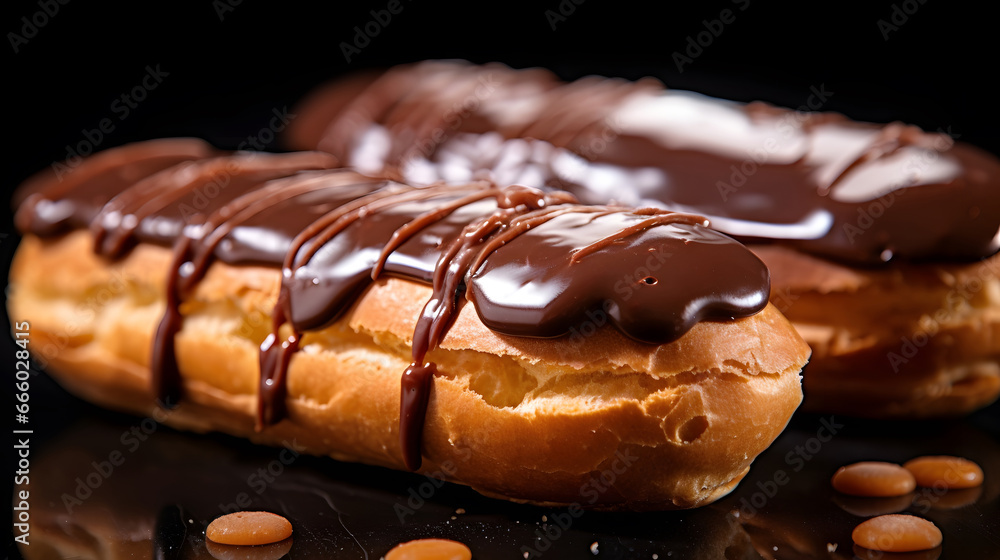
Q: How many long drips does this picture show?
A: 3